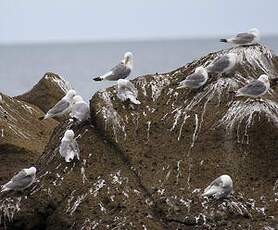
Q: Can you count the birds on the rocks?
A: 11